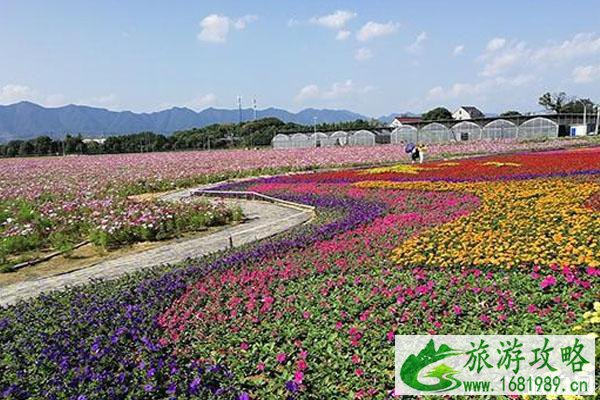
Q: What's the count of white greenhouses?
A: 10